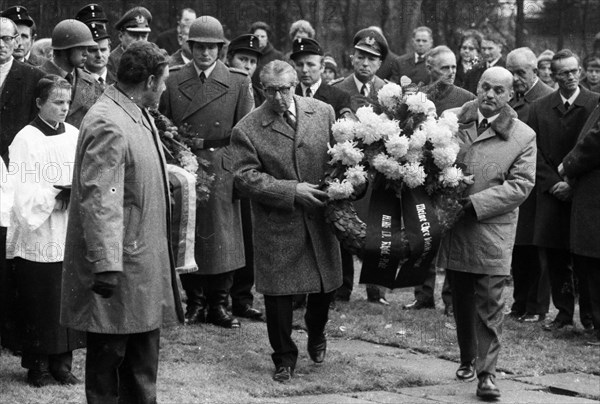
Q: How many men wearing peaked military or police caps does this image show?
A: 7